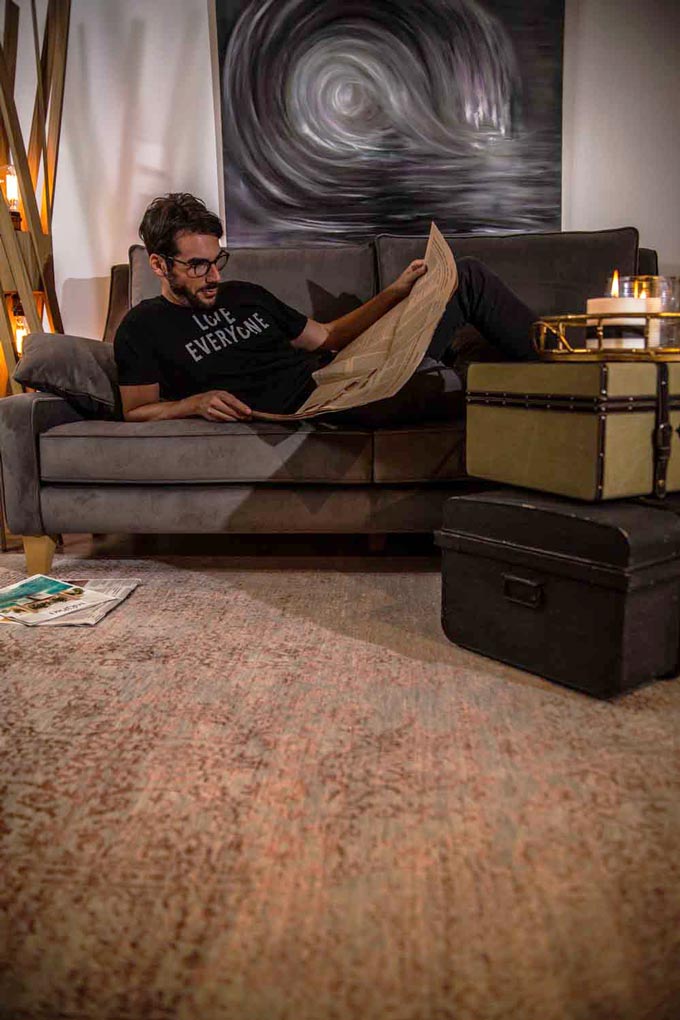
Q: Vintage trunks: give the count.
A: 2